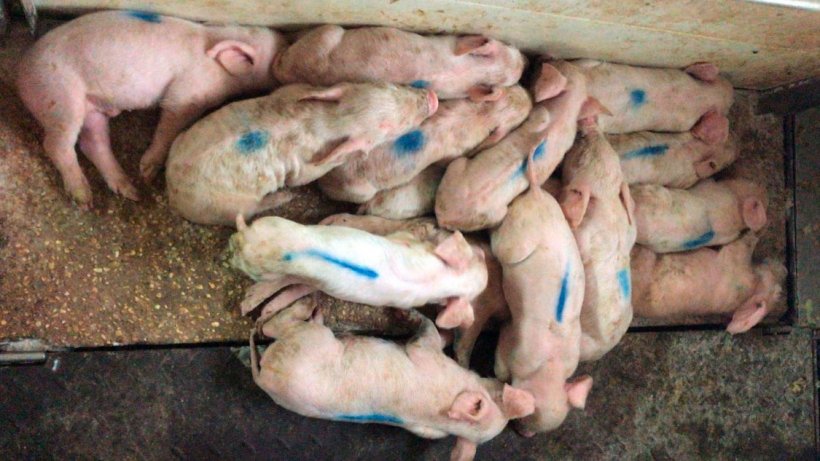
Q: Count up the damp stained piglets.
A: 12